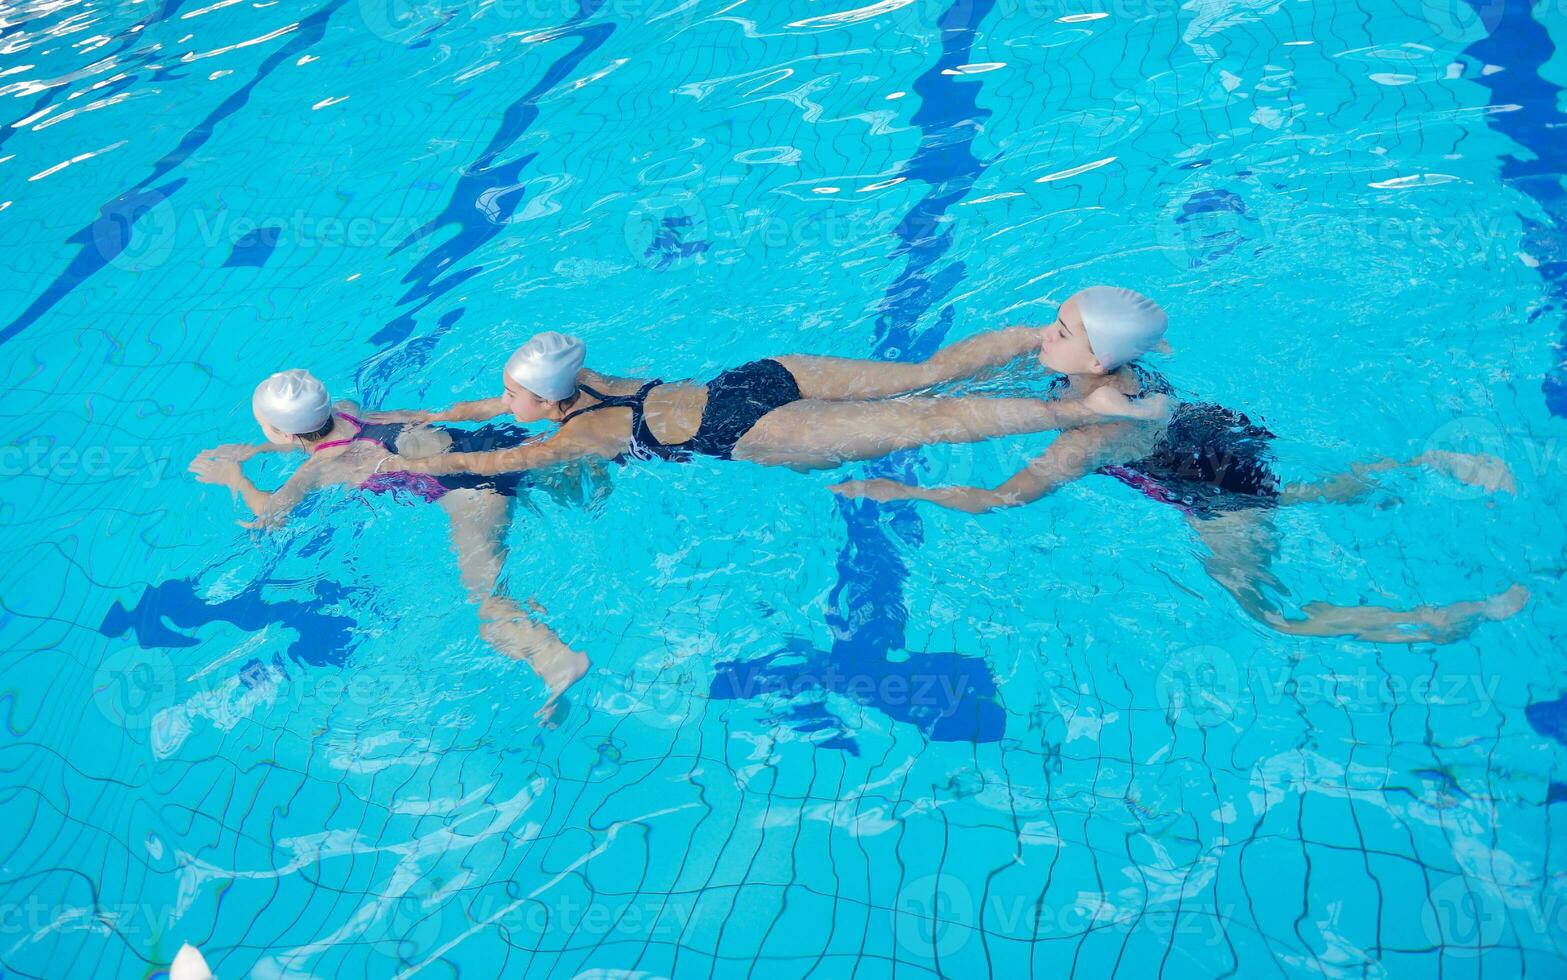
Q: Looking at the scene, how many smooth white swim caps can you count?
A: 3